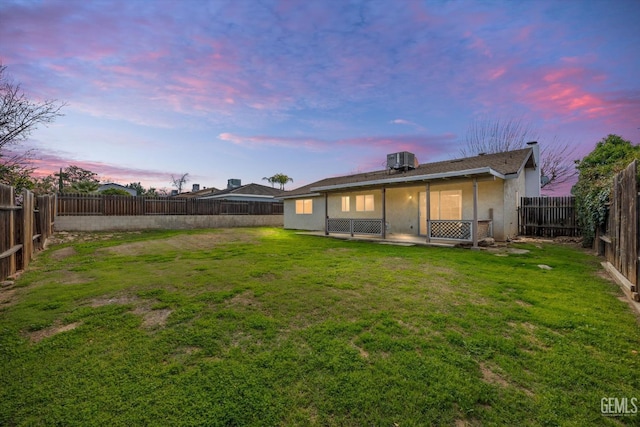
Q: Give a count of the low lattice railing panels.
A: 3